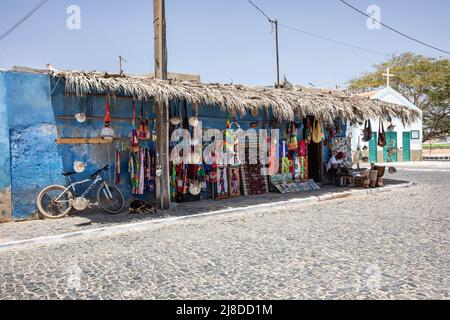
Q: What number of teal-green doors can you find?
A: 3